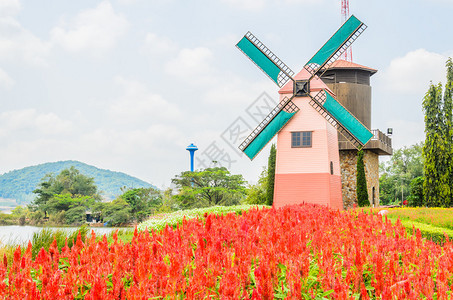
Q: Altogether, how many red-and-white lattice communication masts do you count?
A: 1